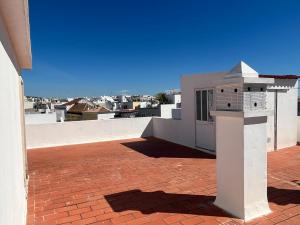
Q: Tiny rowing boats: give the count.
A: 0